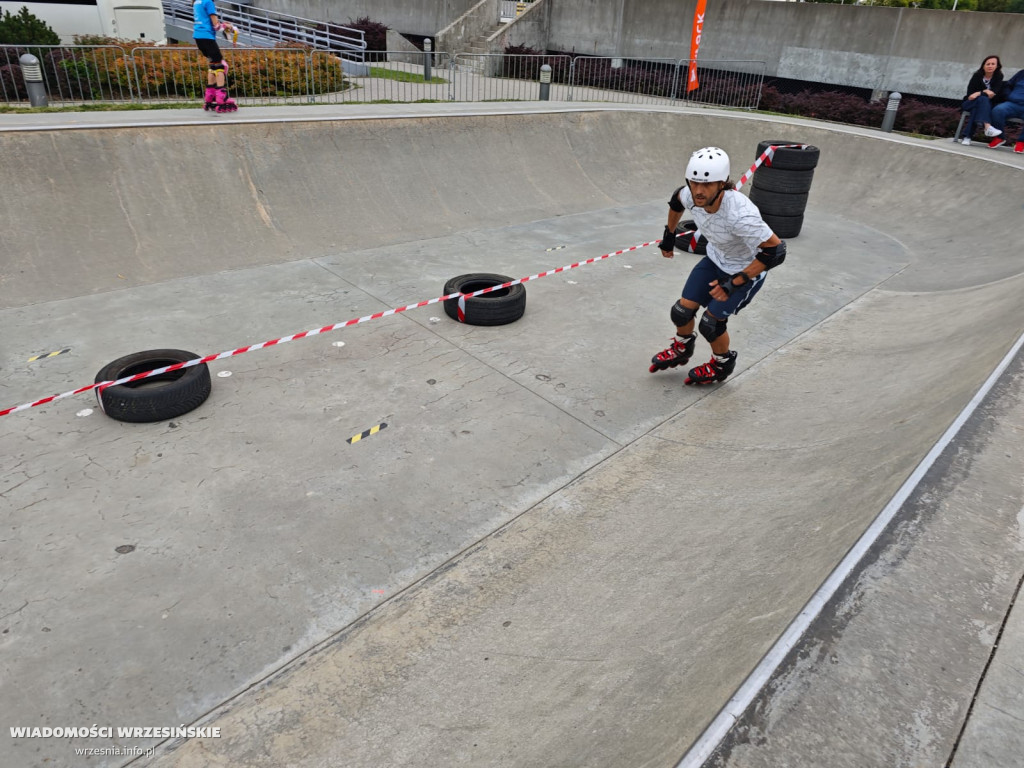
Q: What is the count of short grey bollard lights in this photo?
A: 4